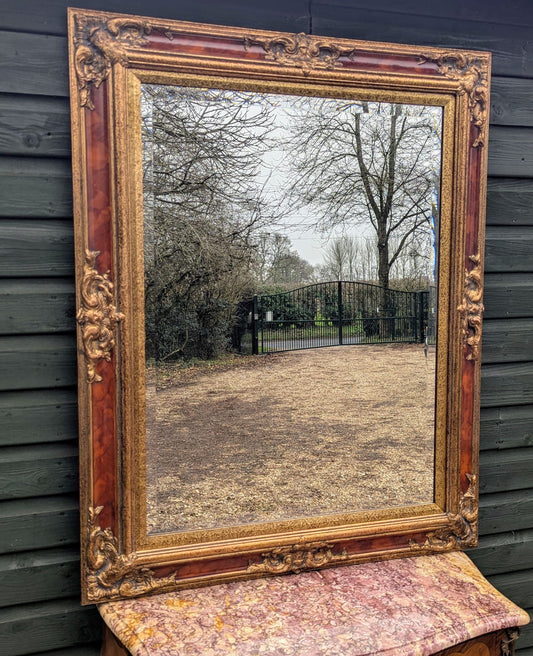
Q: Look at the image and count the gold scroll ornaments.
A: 8